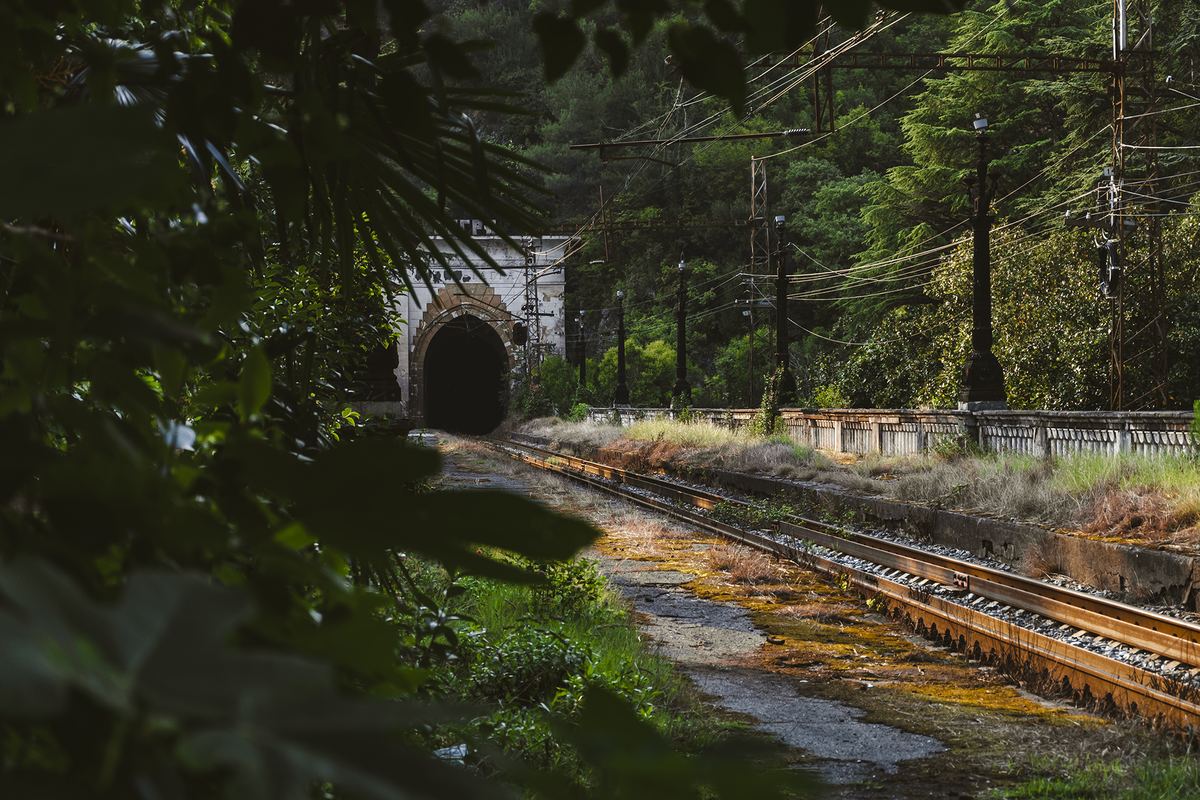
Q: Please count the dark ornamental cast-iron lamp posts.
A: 5